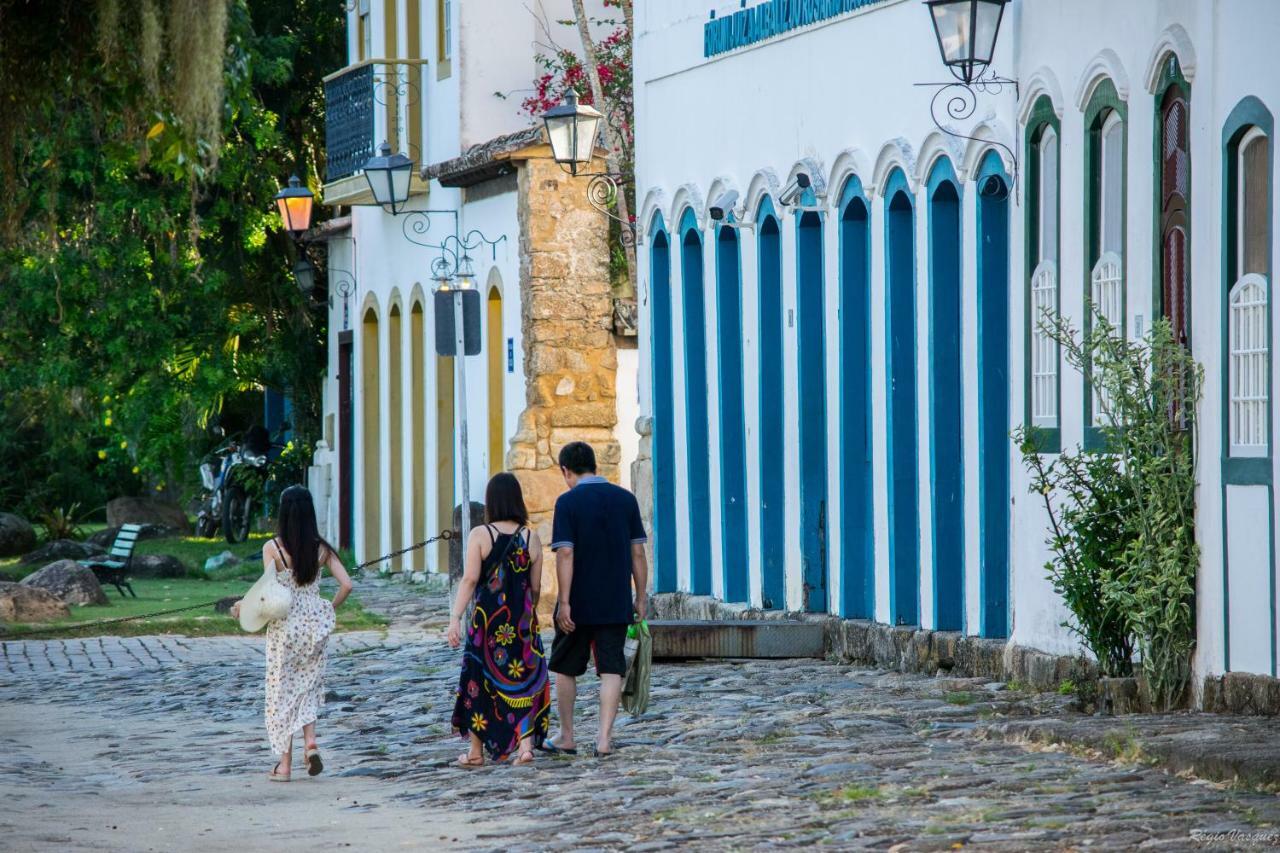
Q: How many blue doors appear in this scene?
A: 9